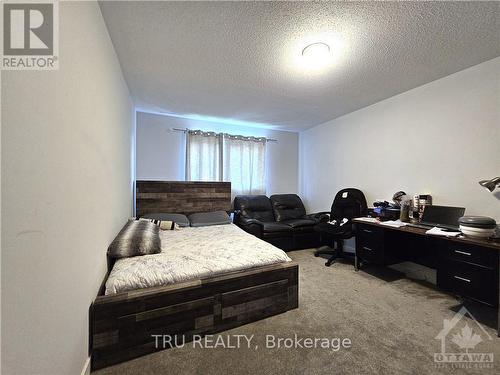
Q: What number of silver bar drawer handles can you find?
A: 4